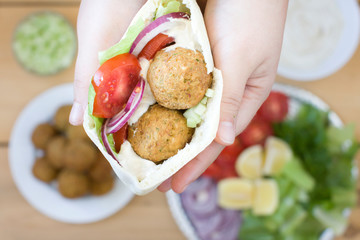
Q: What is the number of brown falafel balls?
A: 11